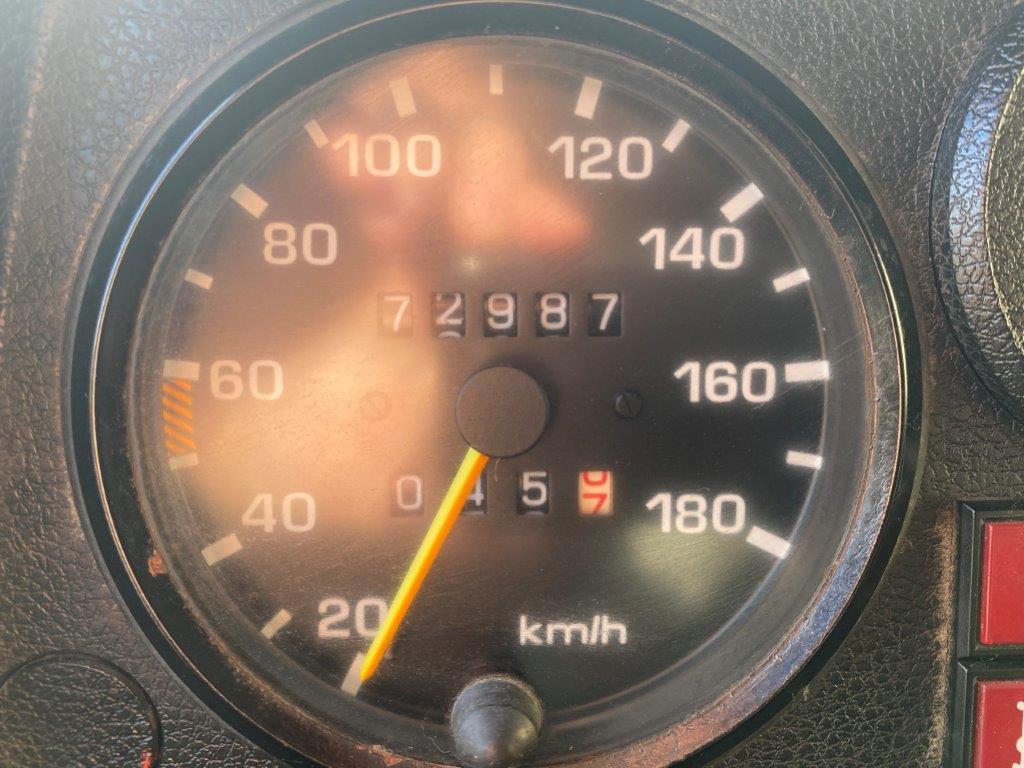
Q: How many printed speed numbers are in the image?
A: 9